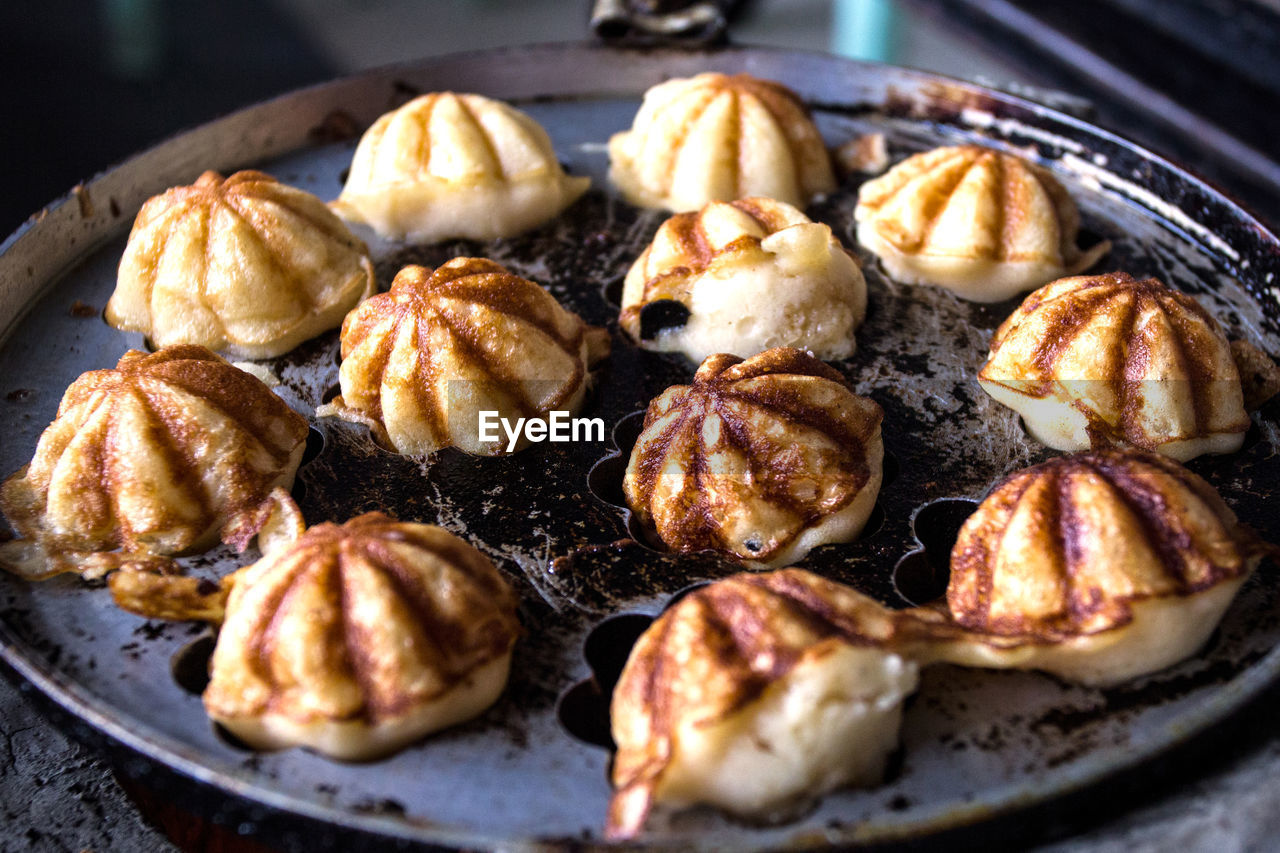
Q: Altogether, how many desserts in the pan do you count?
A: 12